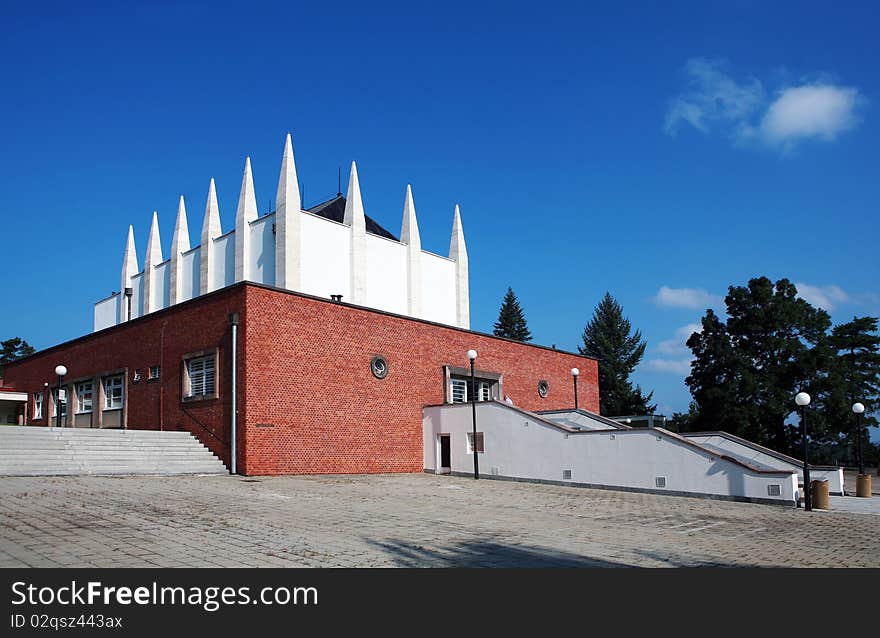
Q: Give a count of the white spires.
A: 9